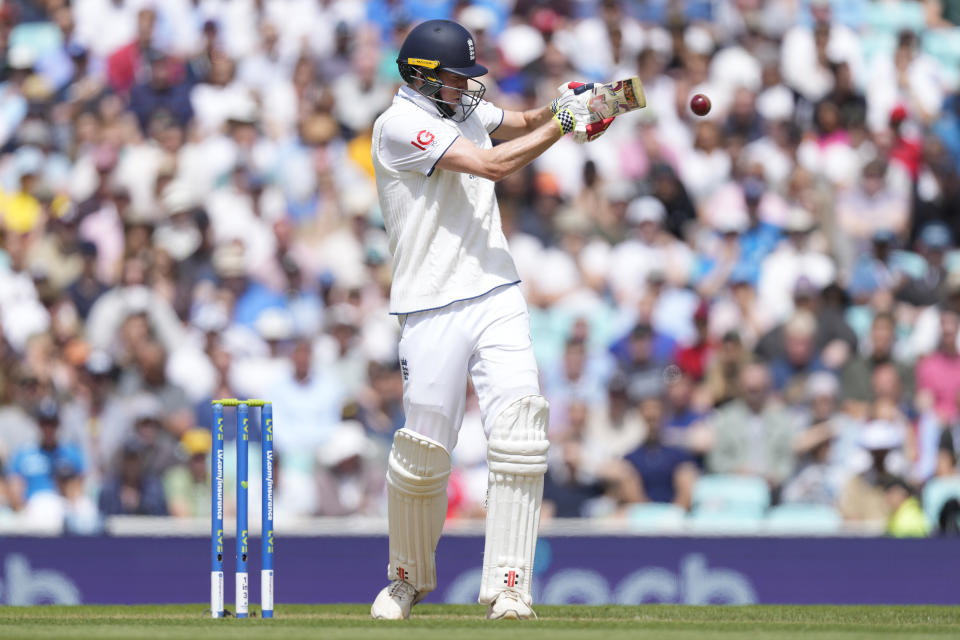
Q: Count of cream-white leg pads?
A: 2